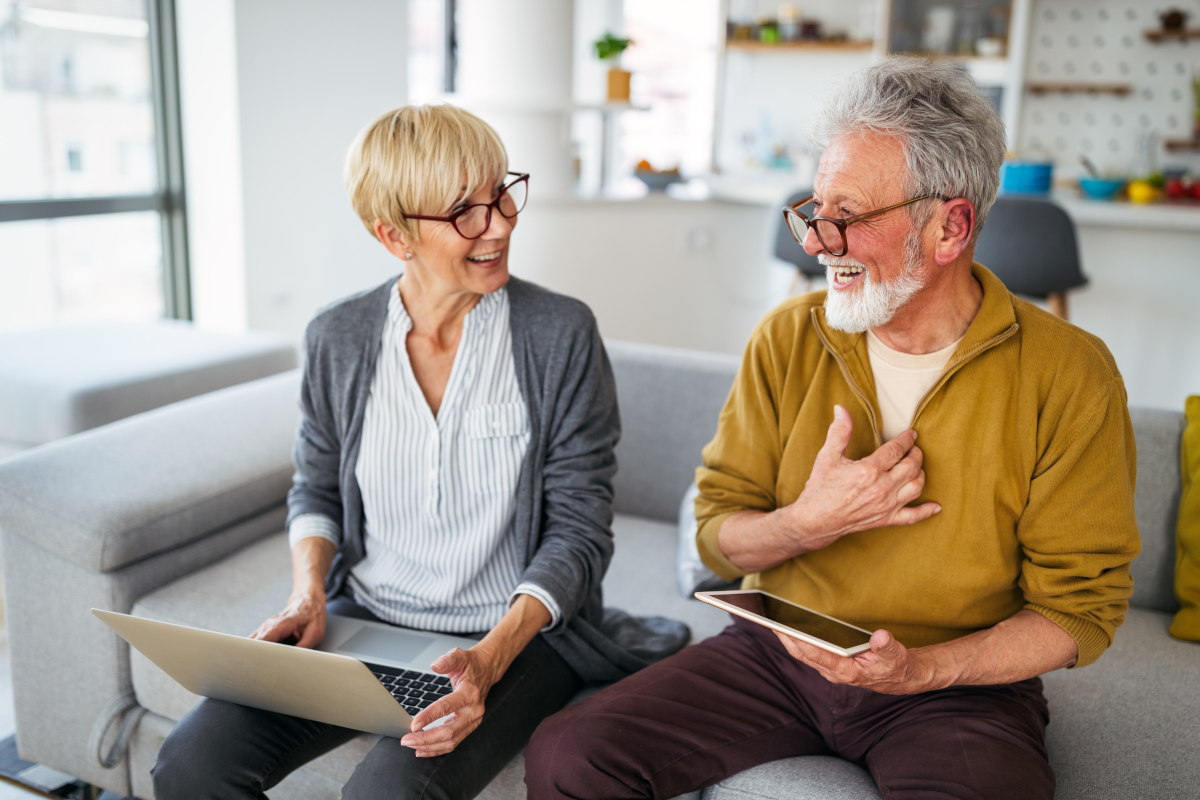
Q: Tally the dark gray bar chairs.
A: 2